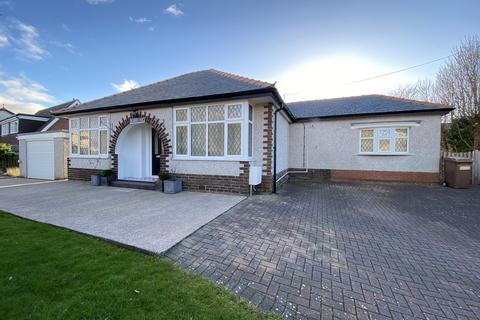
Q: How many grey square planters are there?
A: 2